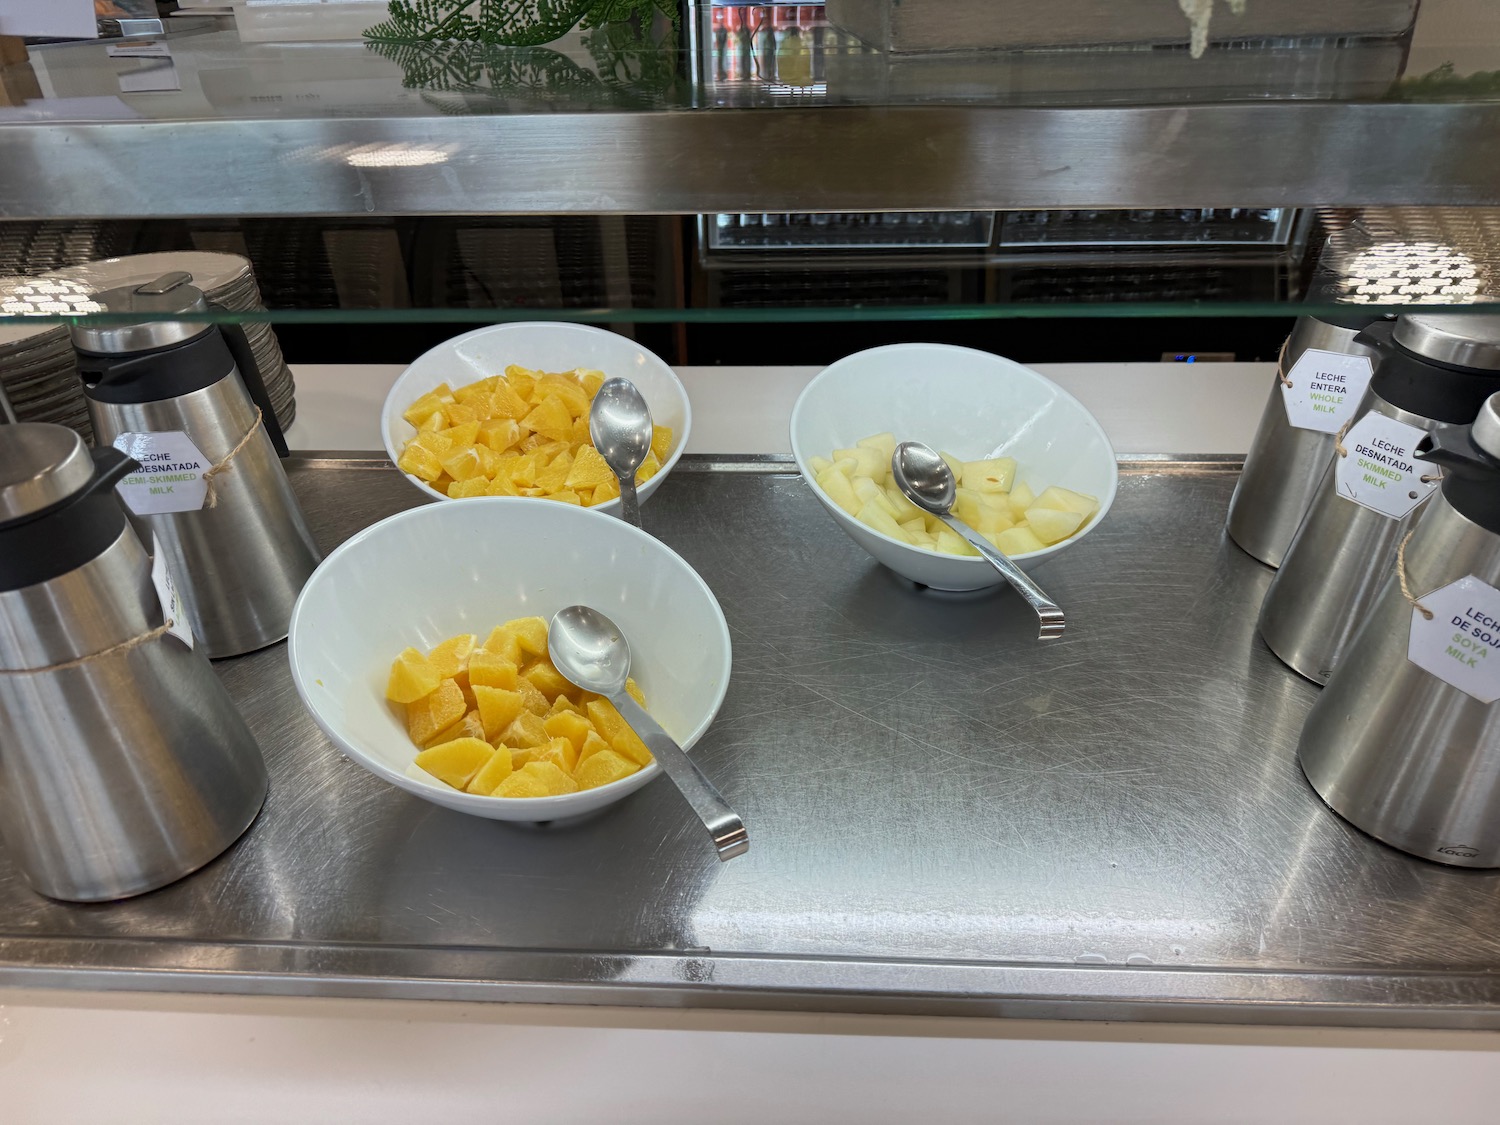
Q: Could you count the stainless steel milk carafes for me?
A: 5